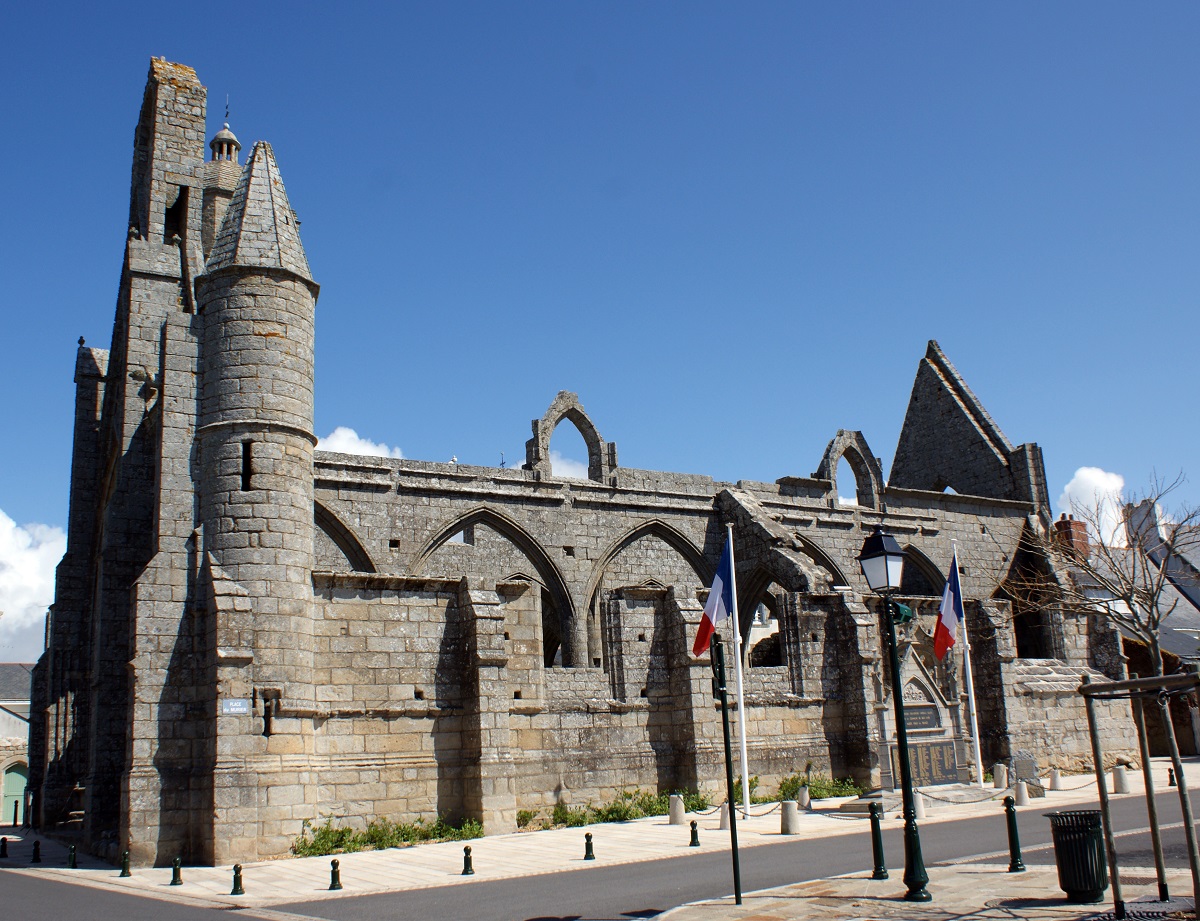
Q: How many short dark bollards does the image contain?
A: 11